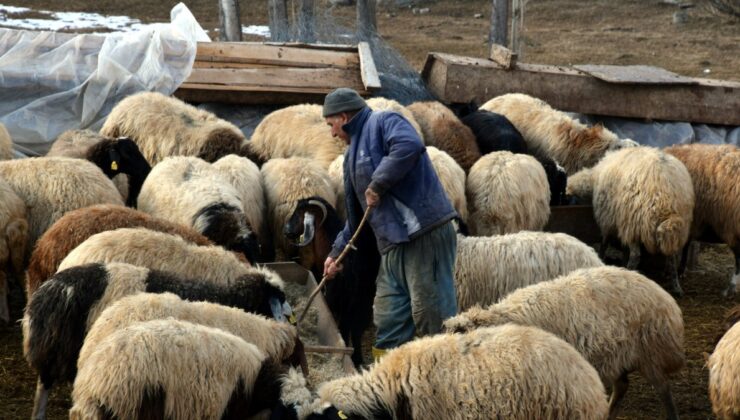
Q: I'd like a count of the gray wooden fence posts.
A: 5